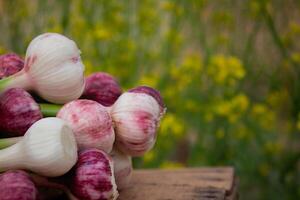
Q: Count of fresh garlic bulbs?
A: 11